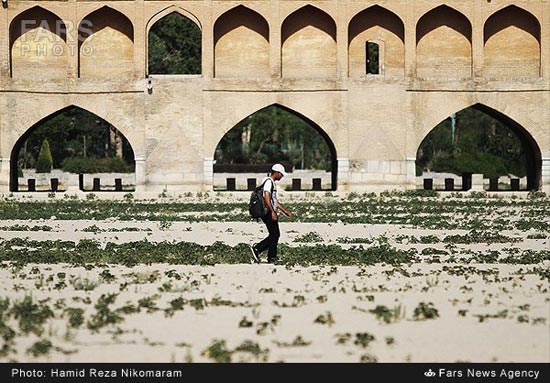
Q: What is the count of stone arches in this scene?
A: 11